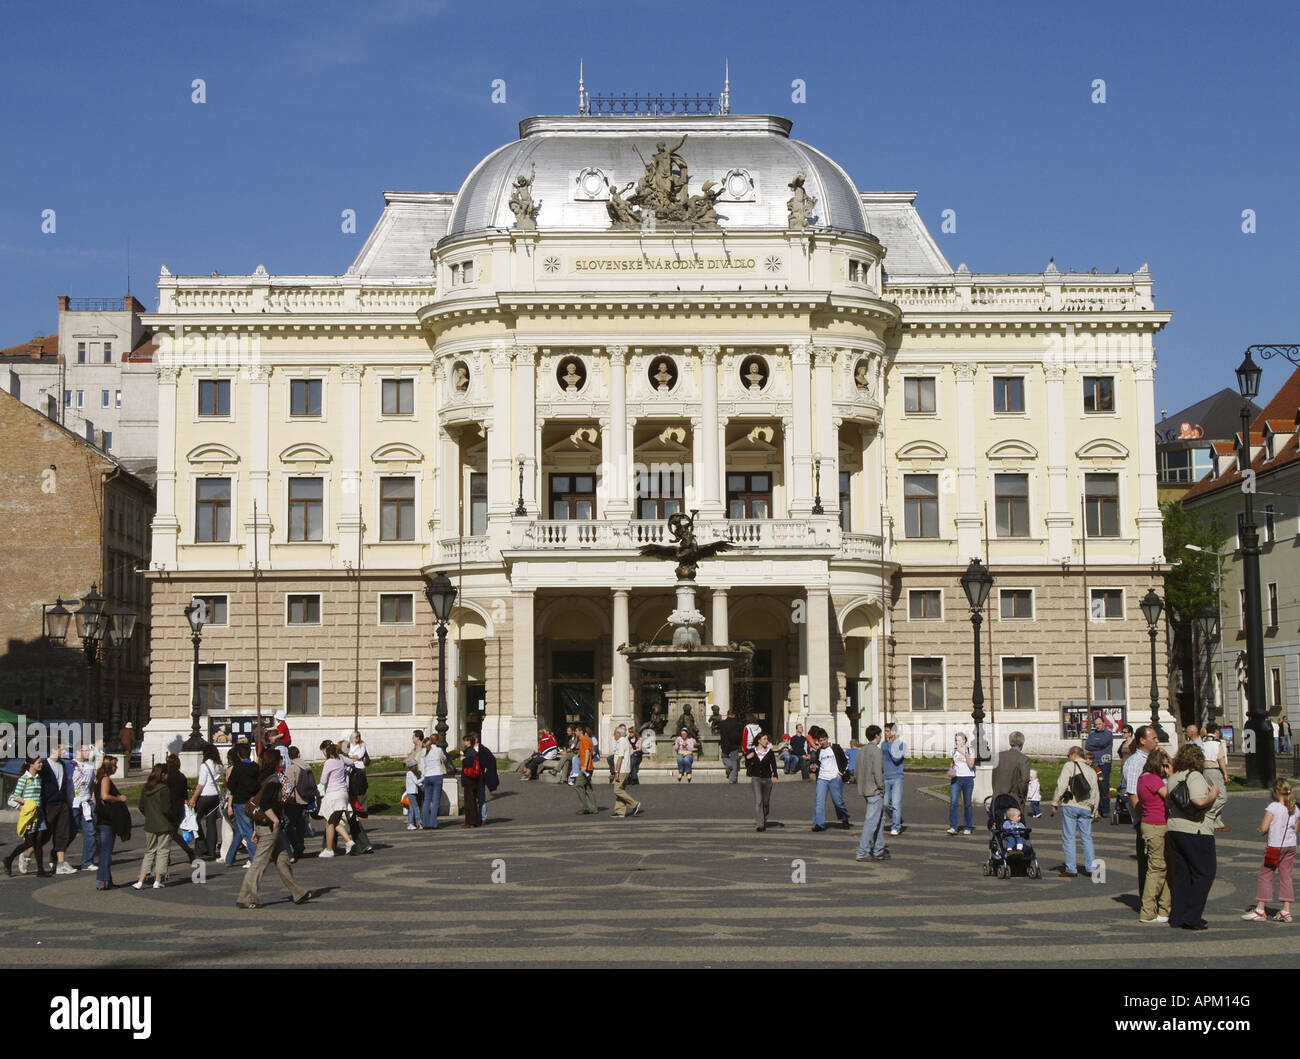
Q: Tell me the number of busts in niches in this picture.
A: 5